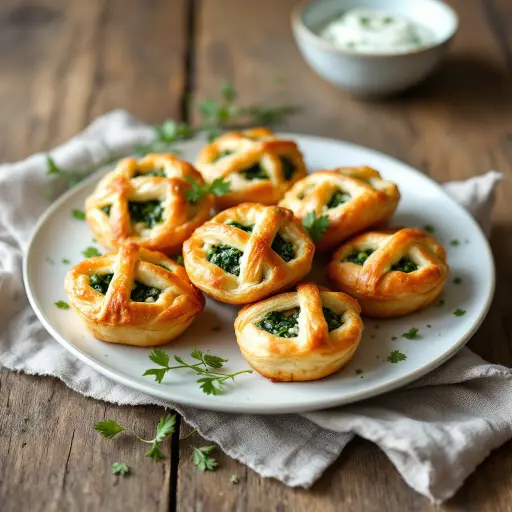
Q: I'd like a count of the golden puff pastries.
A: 7